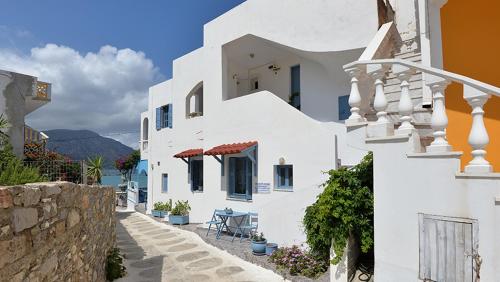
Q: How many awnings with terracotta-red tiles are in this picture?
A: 2